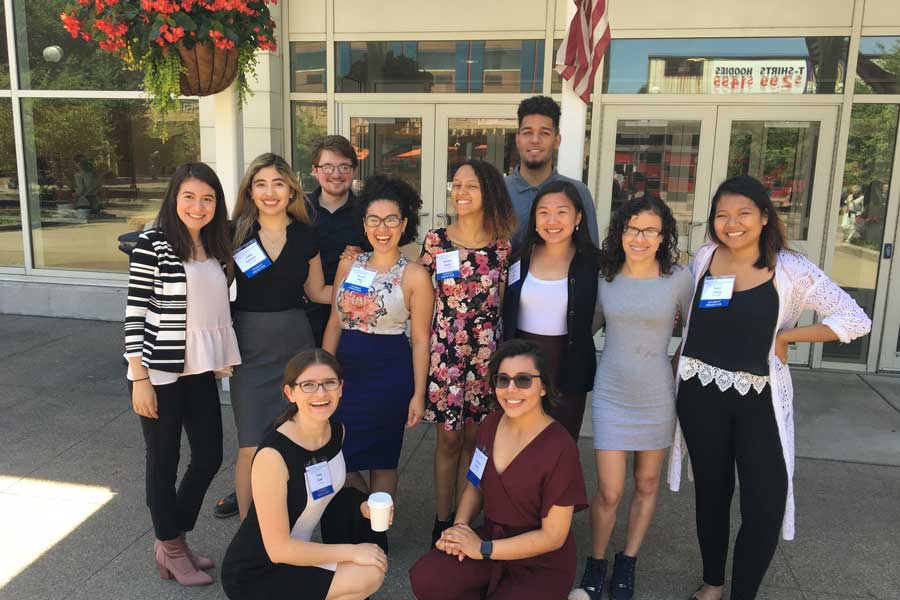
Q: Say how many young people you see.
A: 11